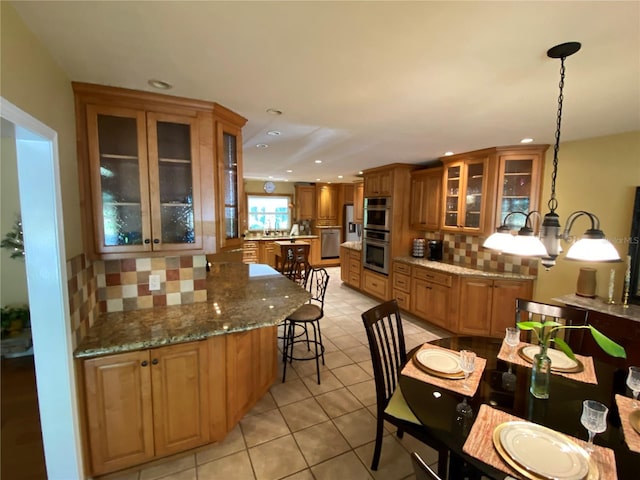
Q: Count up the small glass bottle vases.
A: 1